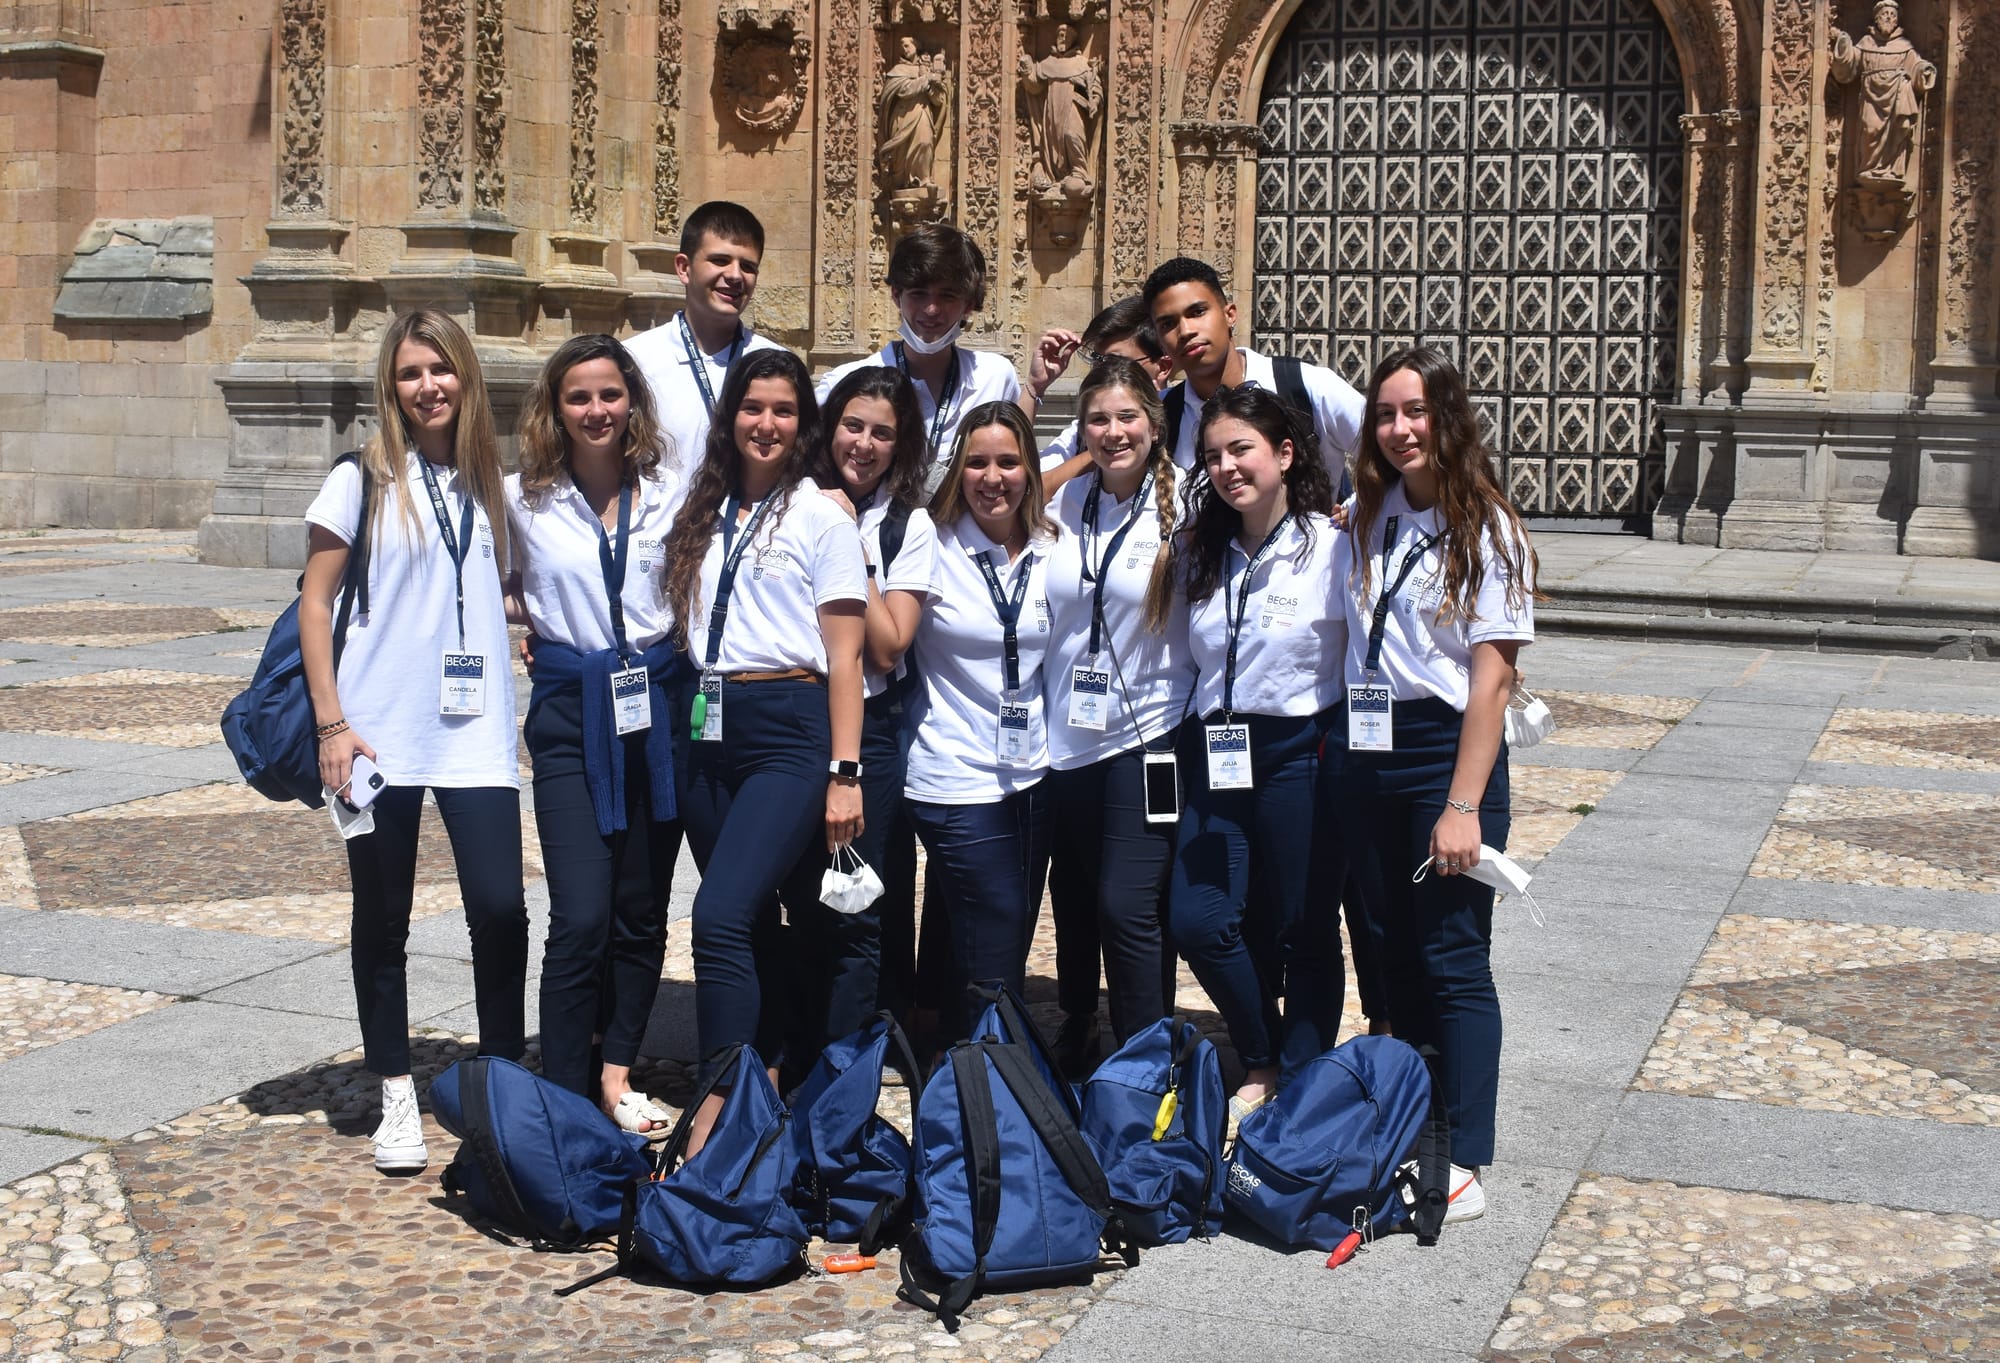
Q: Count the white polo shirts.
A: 12